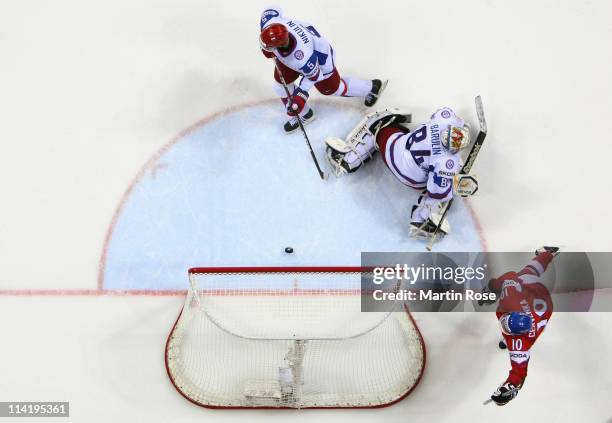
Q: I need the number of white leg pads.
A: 2